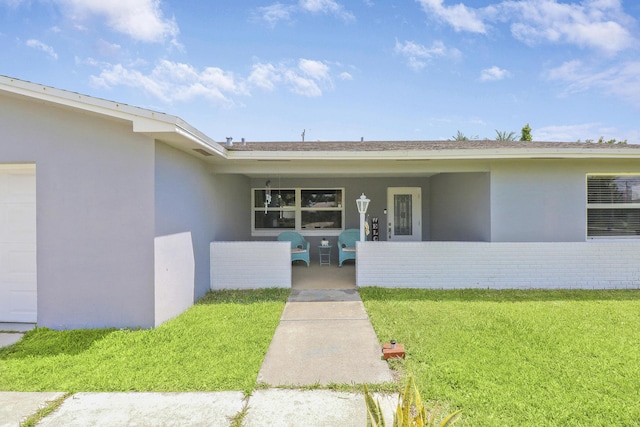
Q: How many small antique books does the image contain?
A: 0